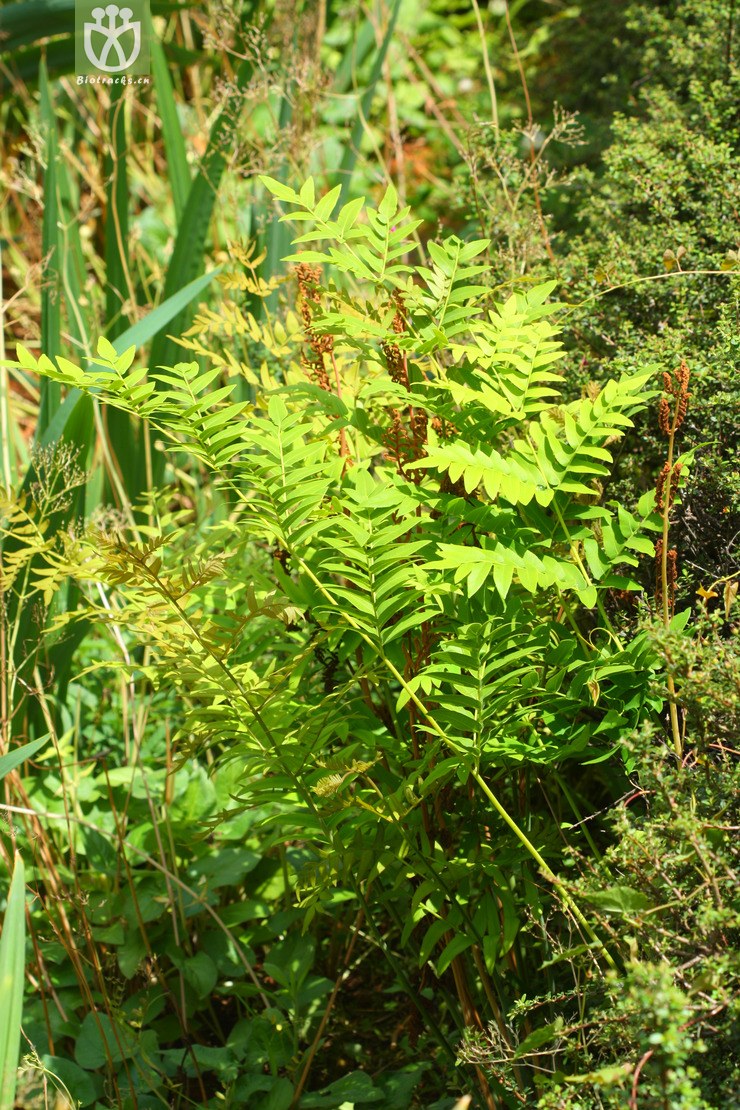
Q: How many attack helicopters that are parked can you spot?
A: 0